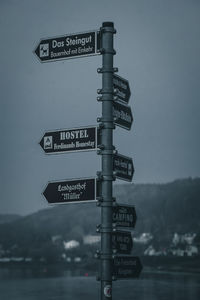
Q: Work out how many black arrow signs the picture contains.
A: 9